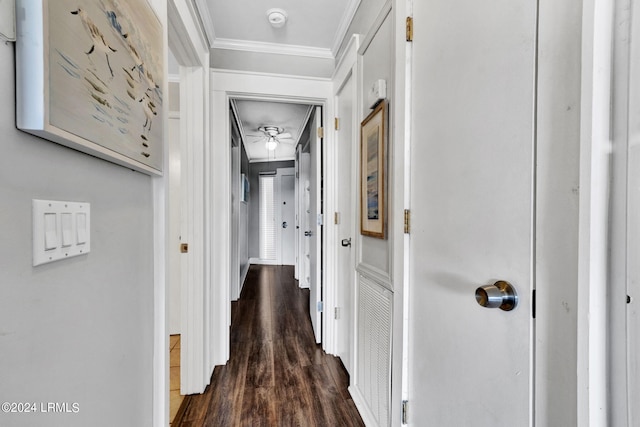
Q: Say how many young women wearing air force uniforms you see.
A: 0